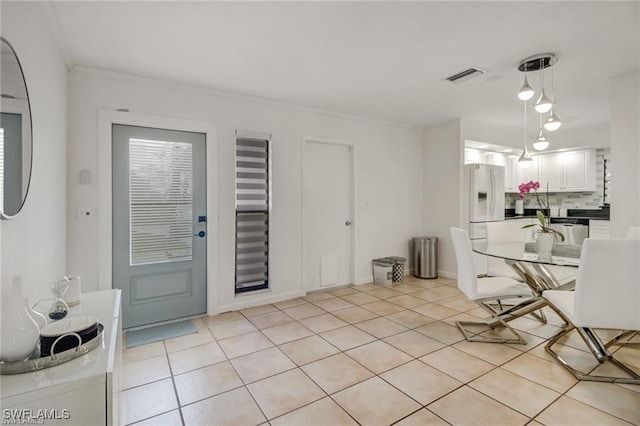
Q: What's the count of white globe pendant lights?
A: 5